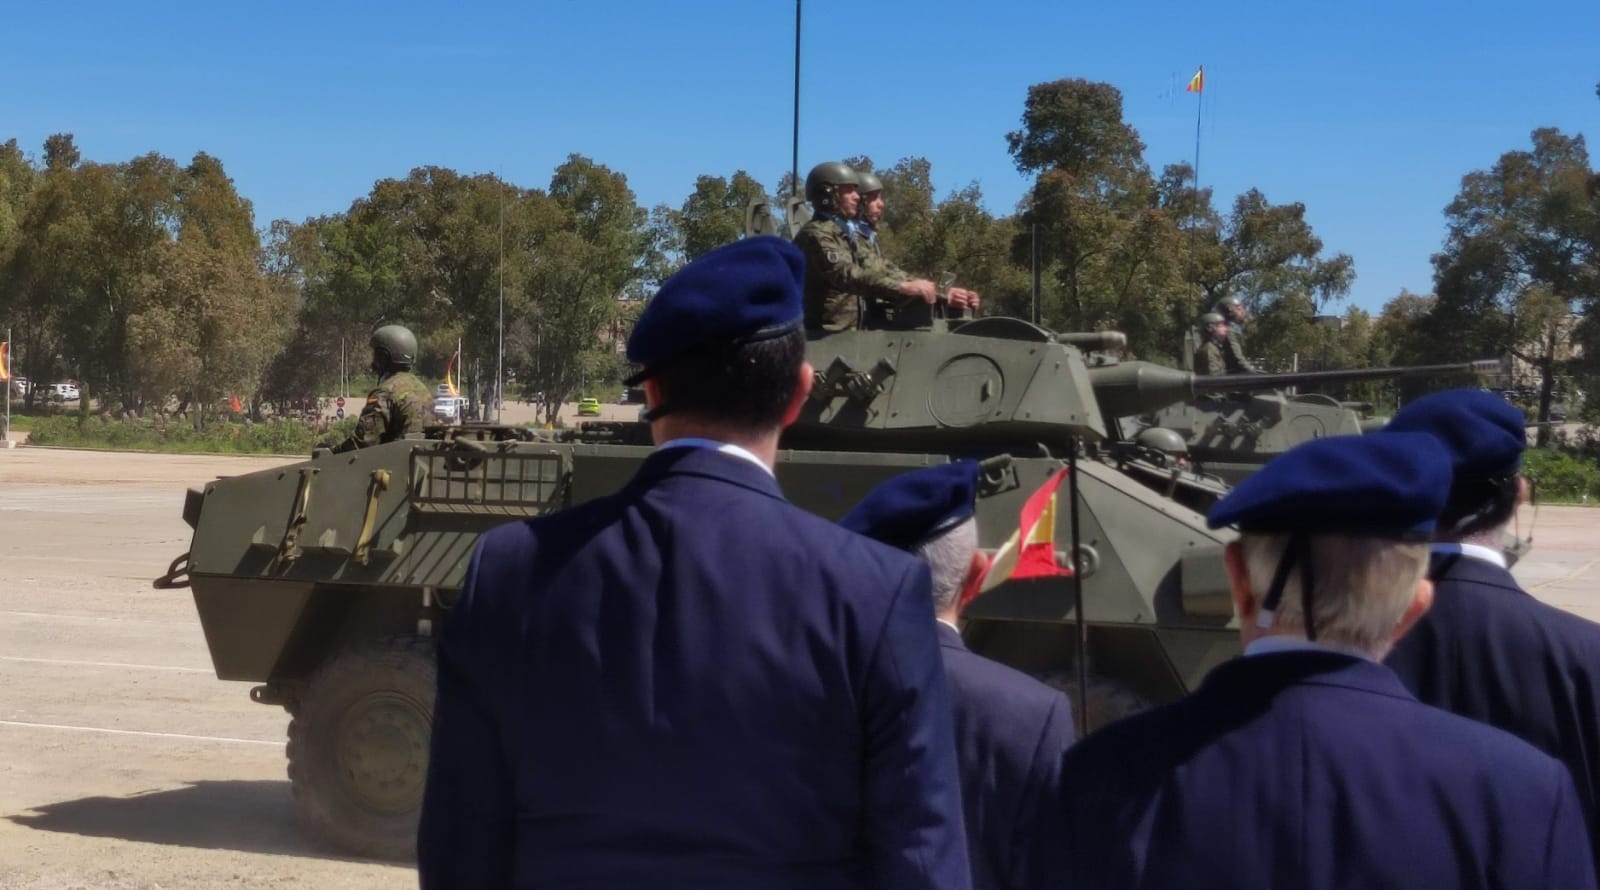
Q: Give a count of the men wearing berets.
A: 4